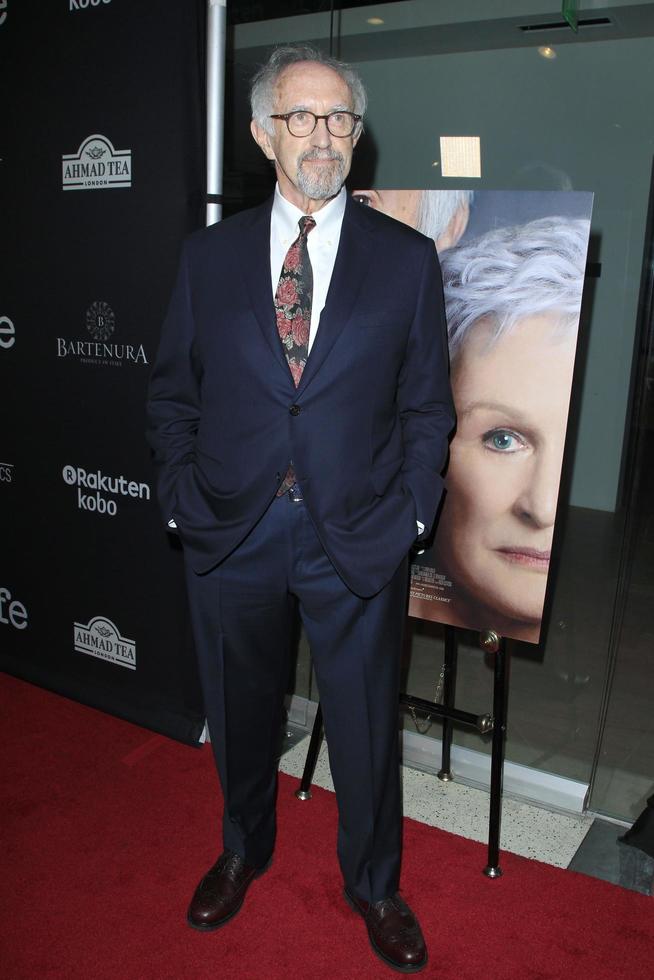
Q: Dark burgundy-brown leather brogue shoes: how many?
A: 2